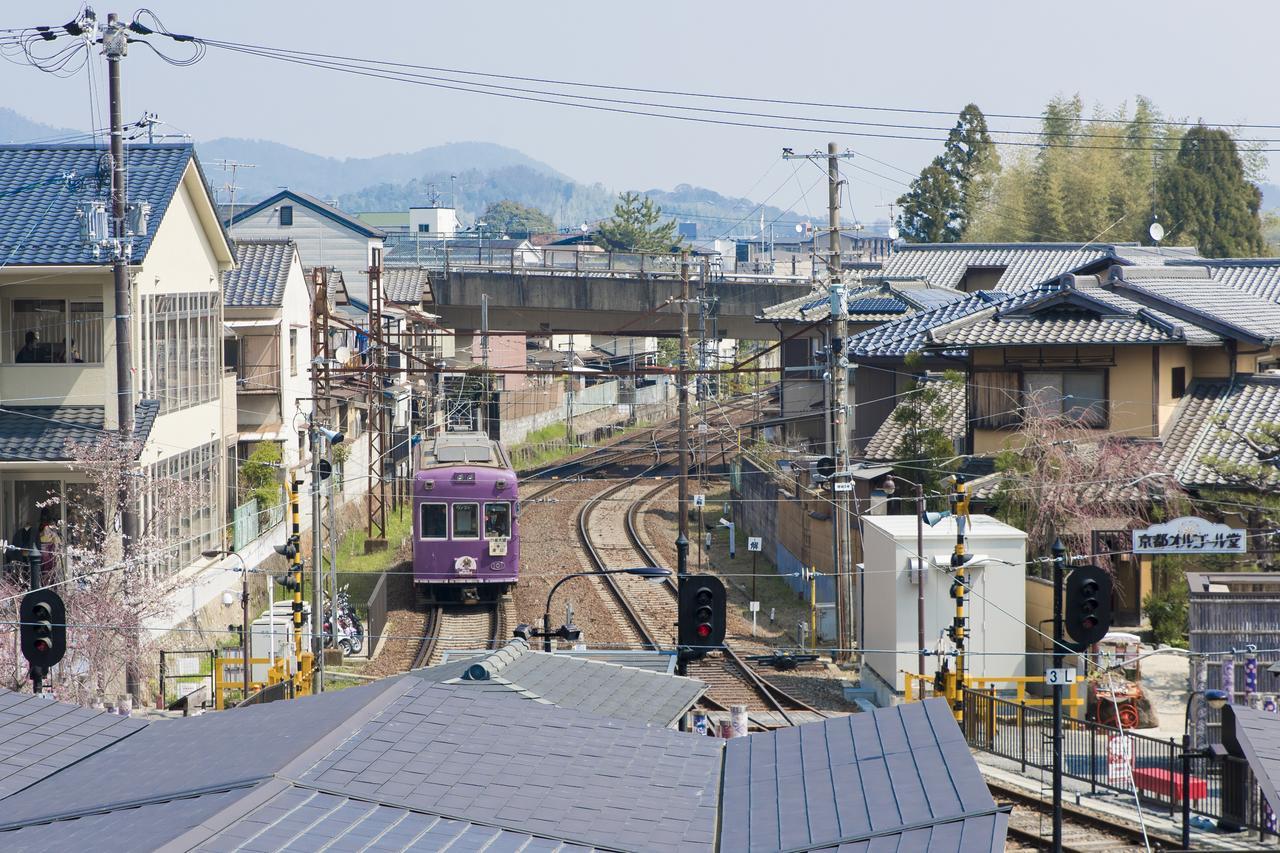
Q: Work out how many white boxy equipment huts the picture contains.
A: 1